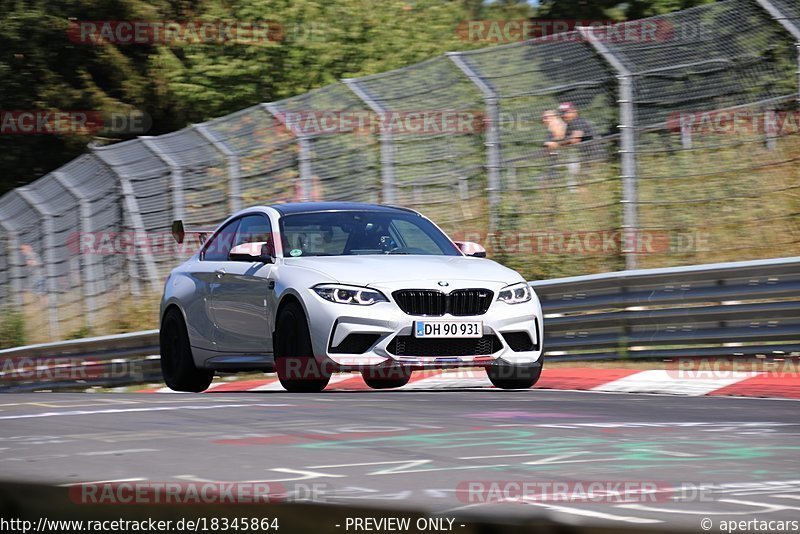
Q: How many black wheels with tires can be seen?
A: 4